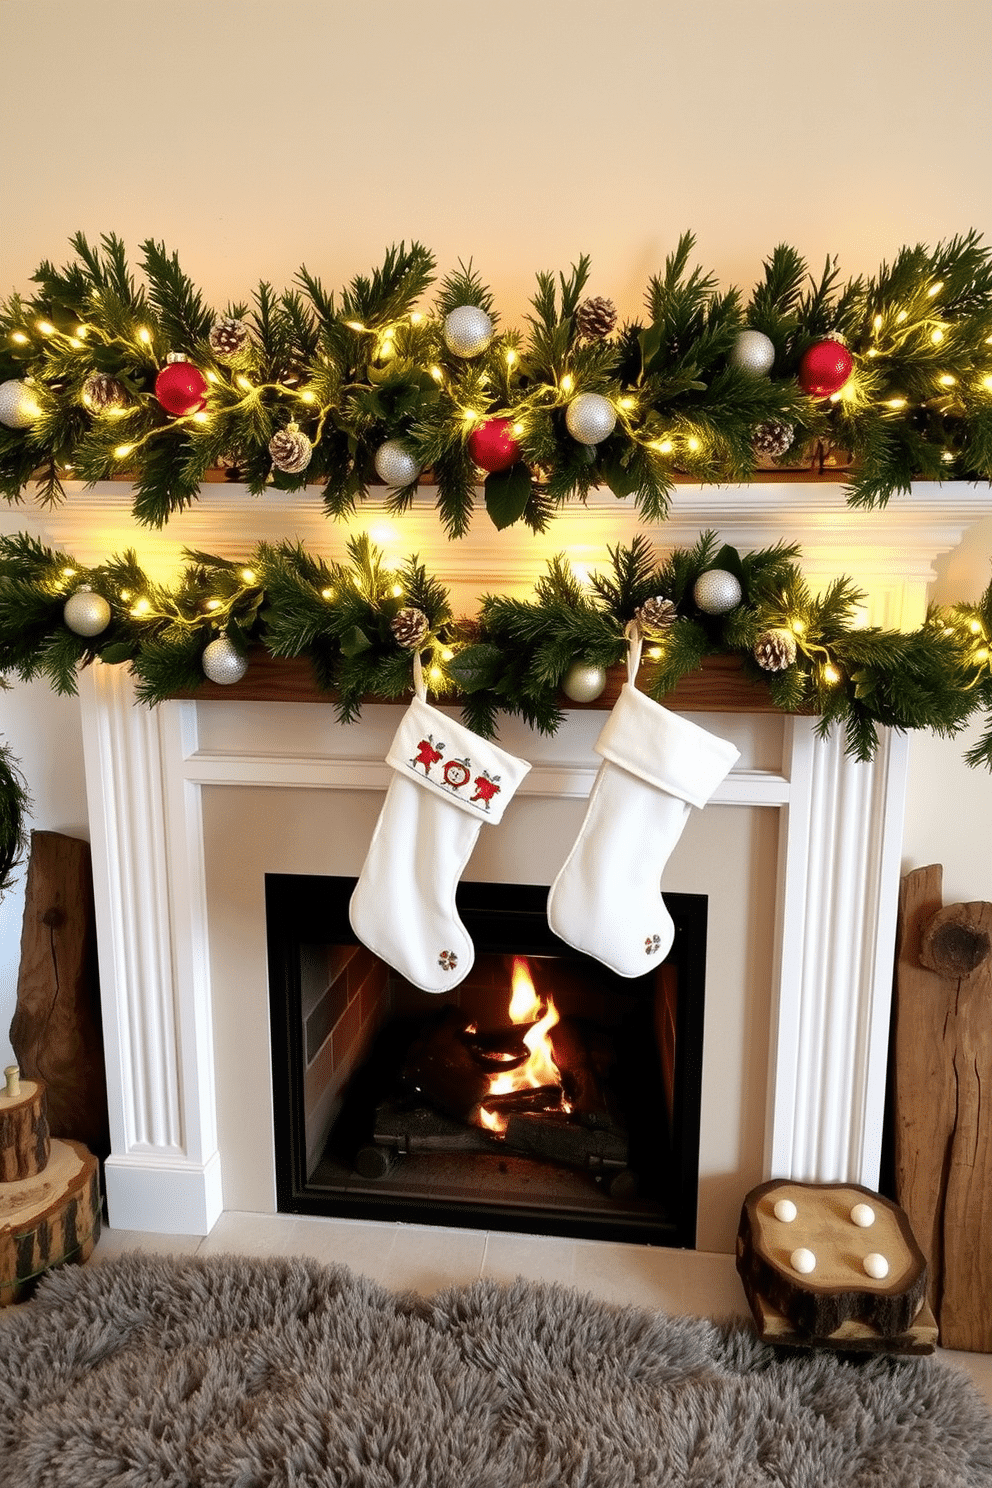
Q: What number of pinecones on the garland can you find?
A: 8